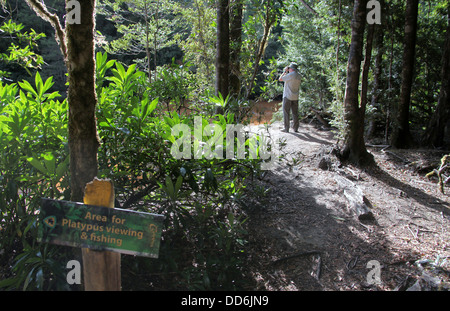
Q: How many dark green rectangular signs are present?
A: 1